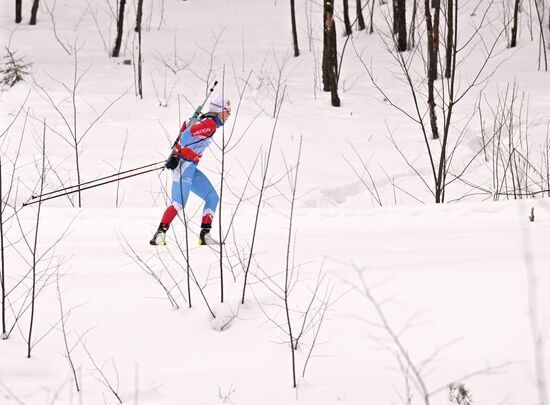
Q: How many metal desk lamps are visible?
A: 0